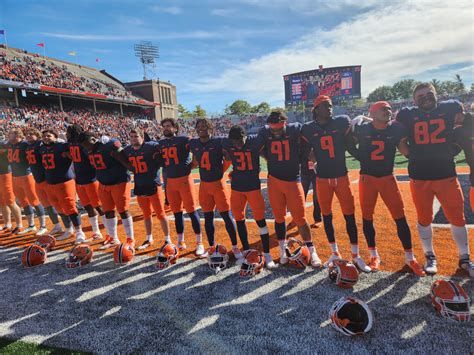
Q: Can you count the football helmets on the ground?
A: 11